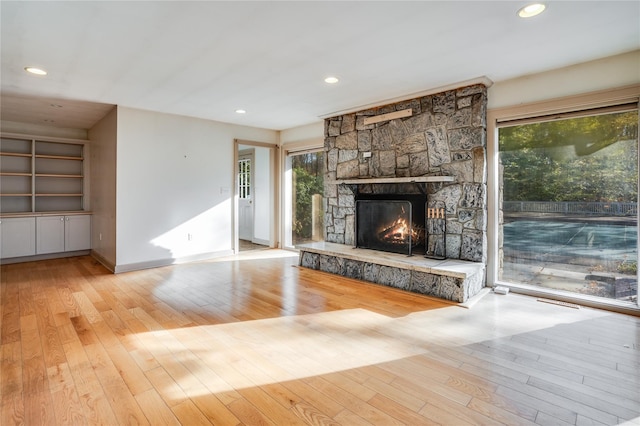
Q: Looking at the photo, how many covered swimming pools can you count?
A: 1